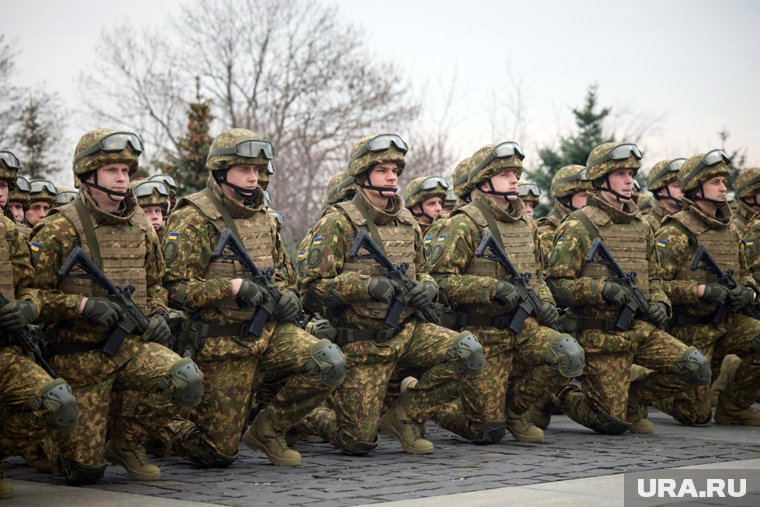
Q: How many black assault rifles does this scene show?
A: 7